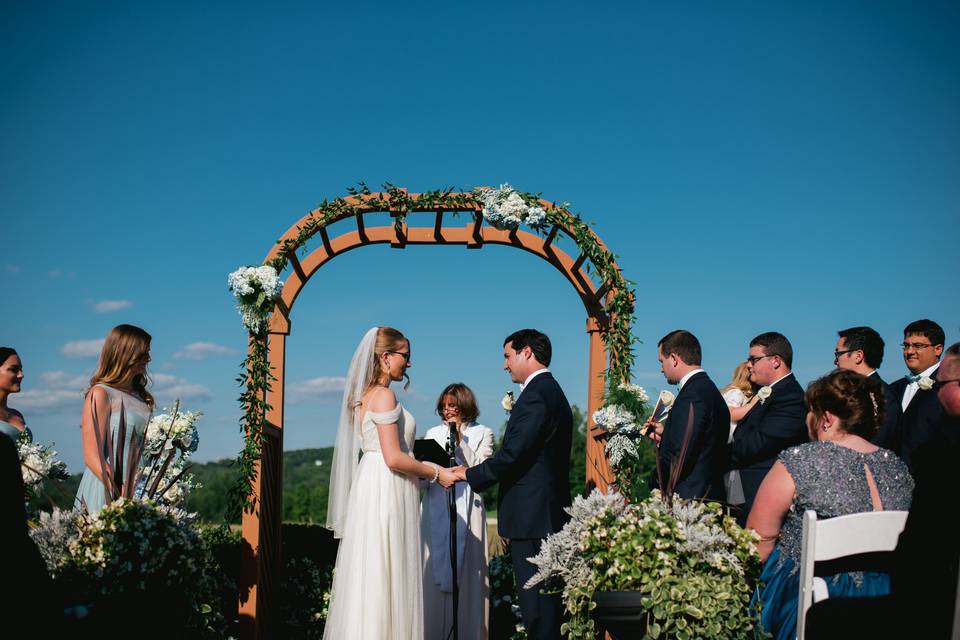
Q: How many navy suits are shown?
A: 5